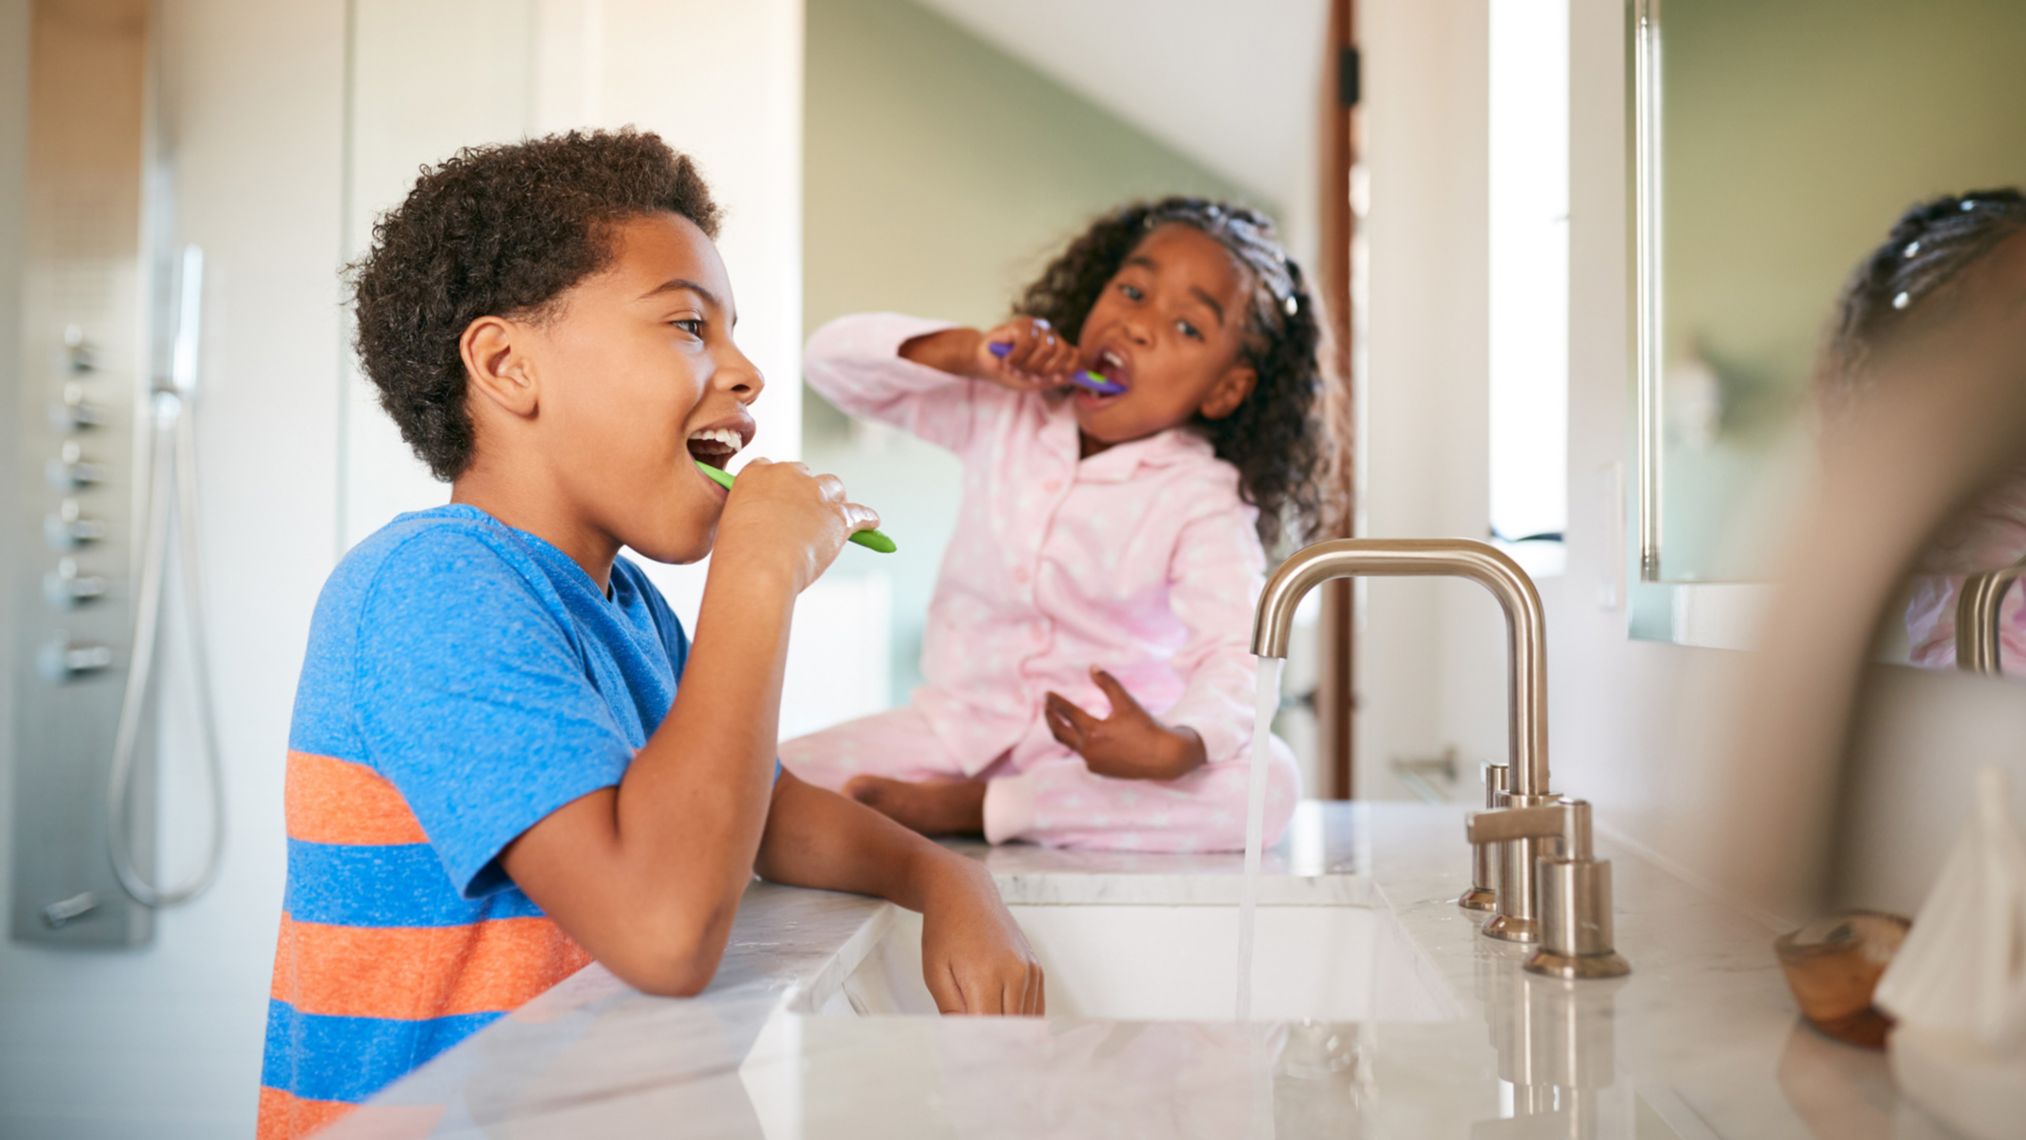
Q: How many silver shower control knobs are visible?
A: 6